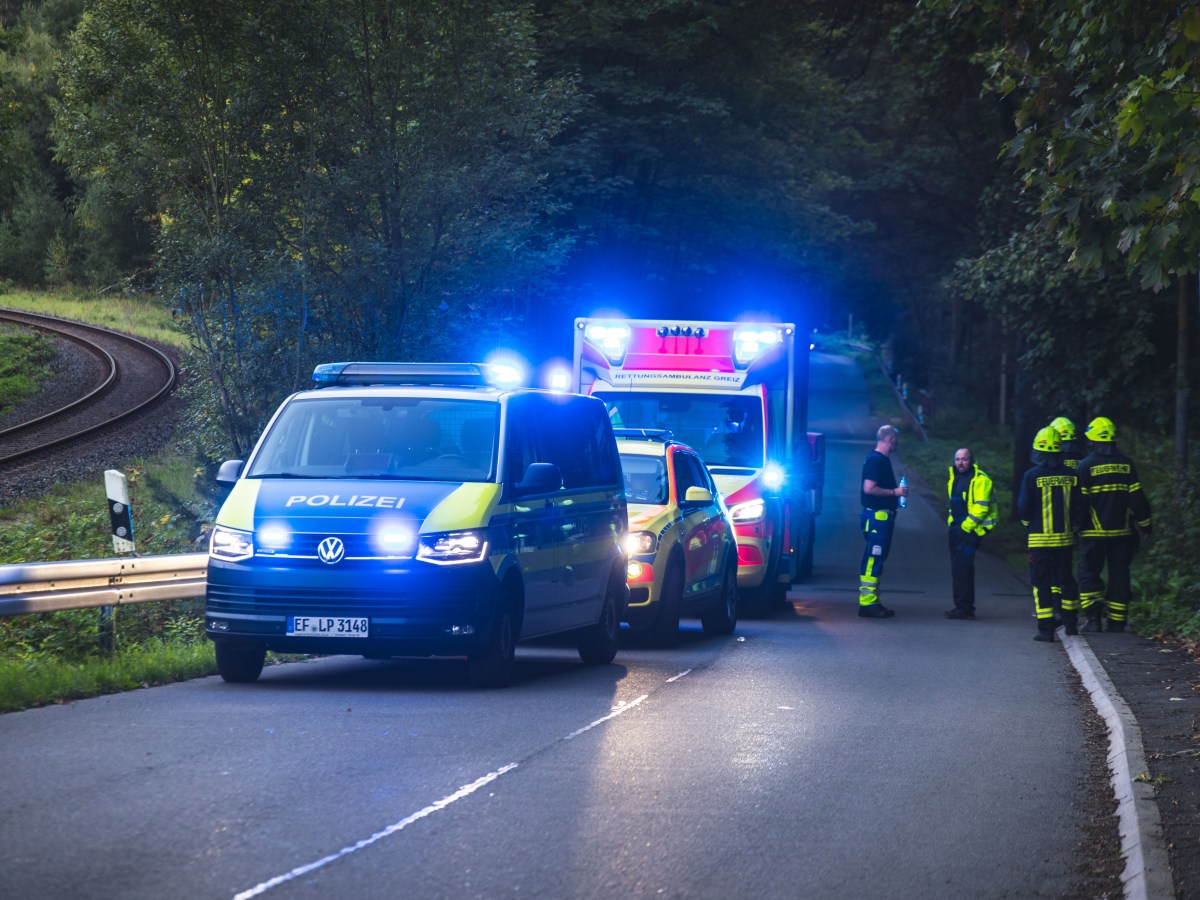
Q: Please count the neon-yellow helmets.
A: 3